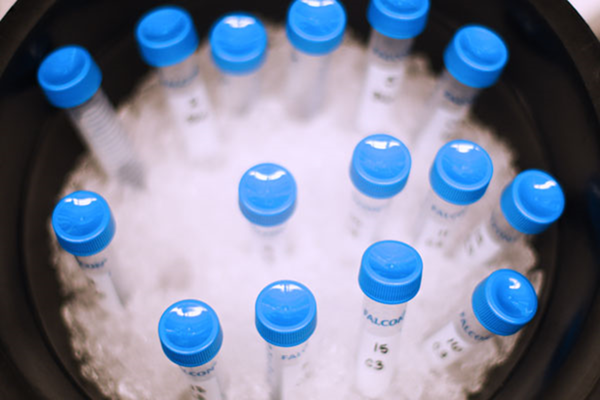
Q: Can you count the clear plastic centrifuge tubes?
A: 15